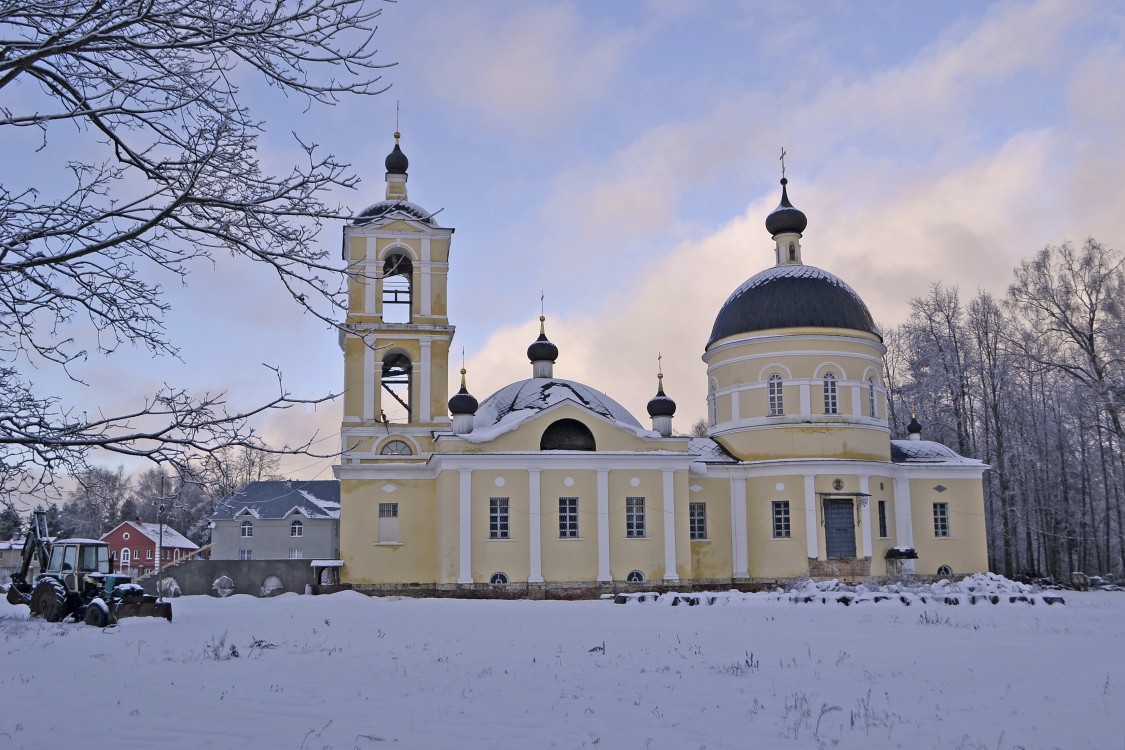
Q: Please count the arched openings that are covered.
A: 3